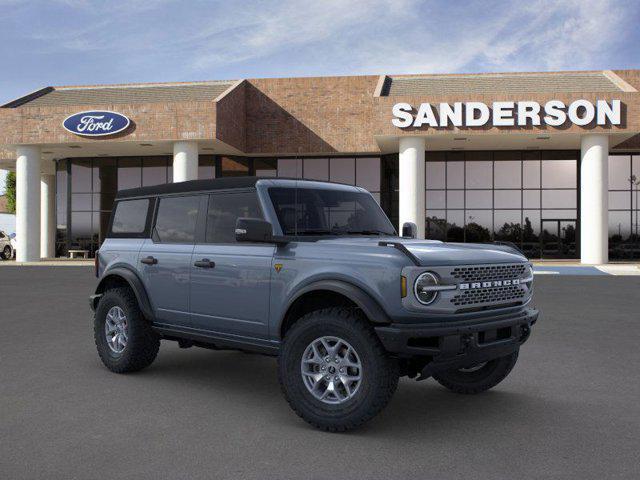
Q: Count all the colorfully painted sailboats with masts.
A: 0